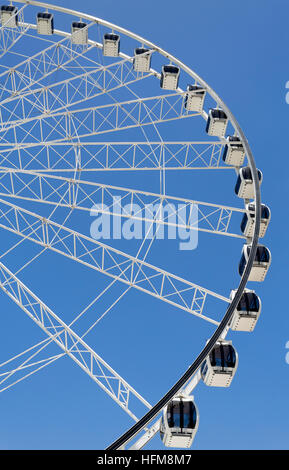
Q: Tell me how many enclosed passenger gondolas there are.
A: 15